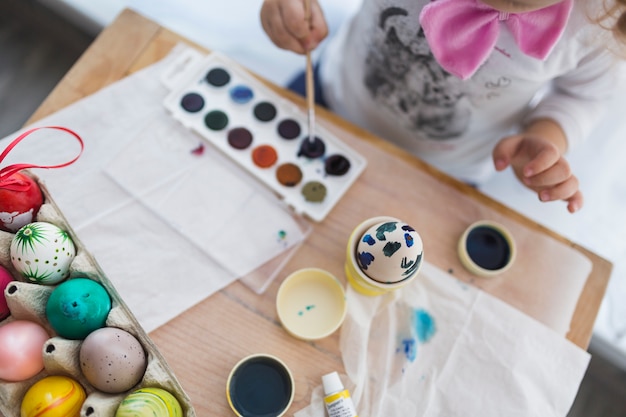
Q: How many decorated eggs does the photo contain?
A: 9